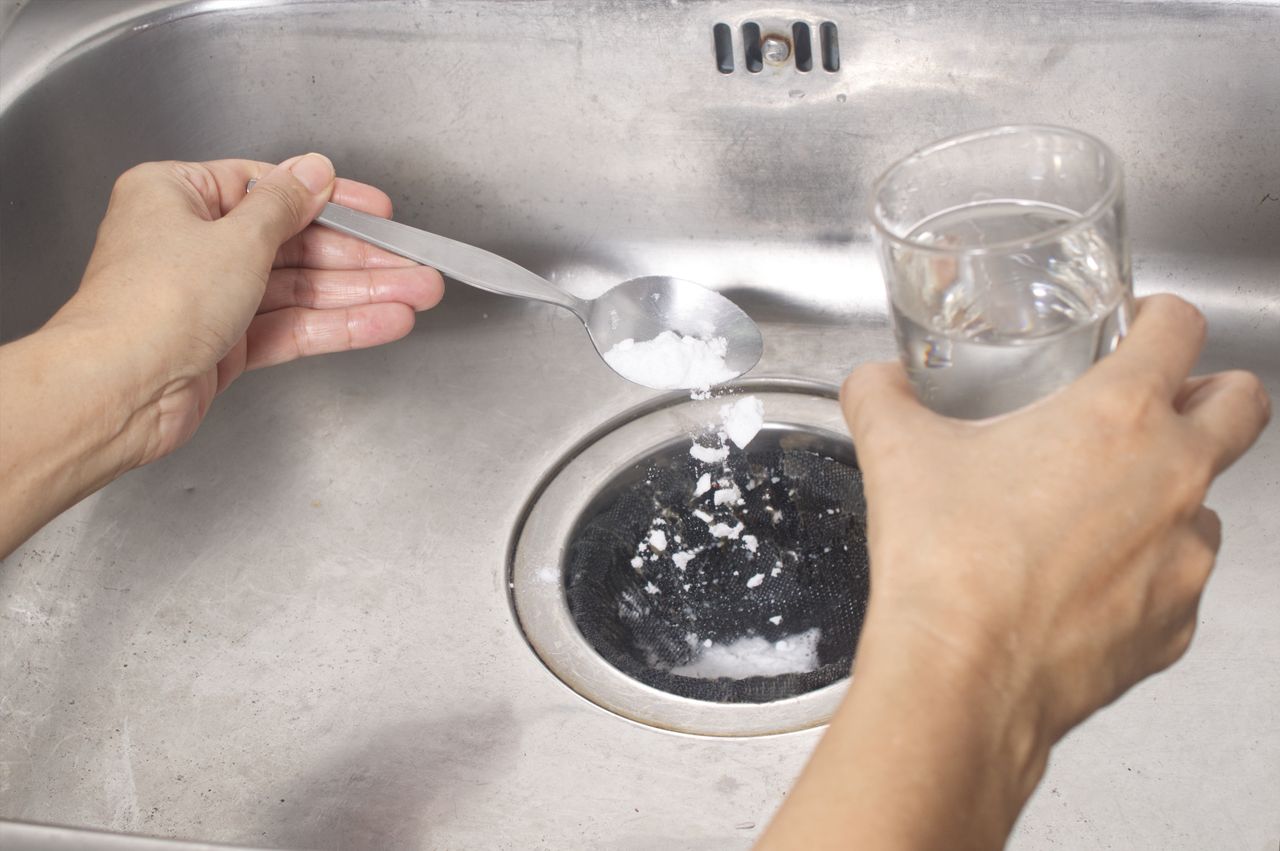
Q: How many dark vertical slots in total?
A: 4